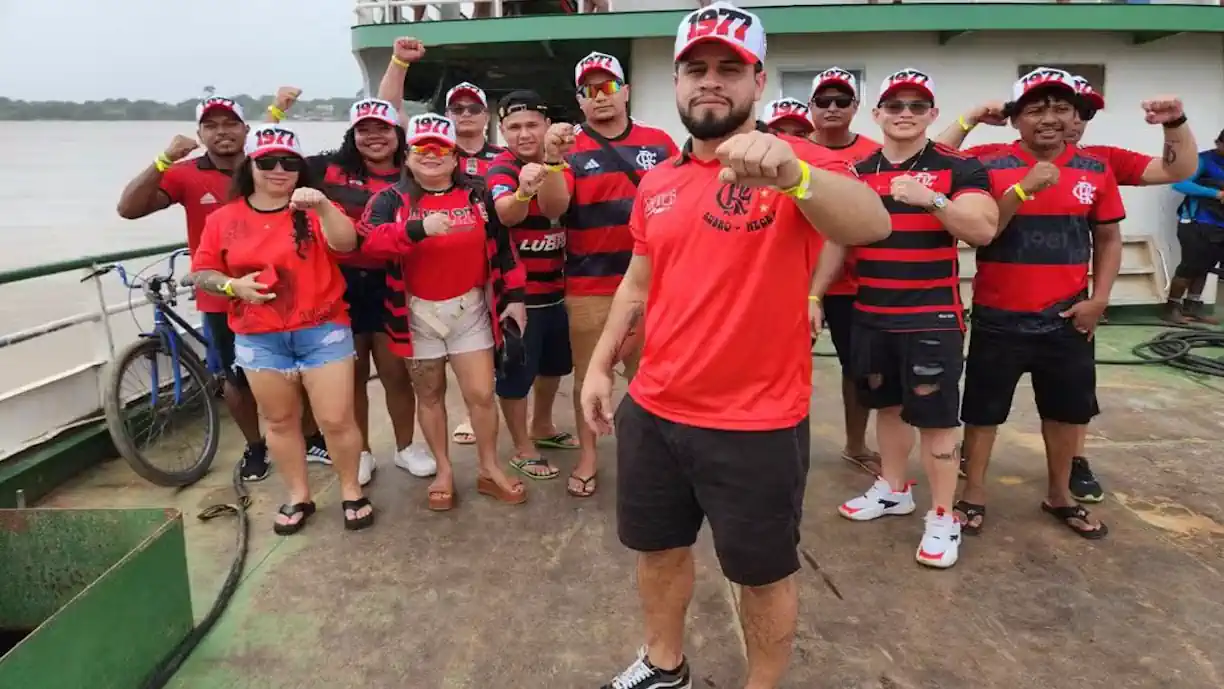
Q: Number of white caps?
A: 12